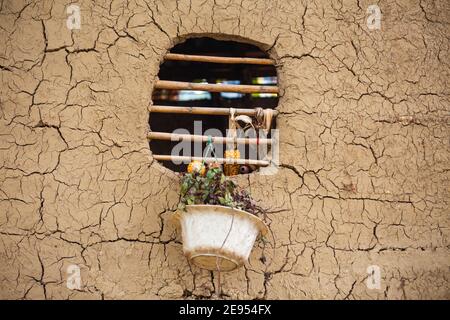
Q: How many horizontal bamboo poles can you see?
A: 5